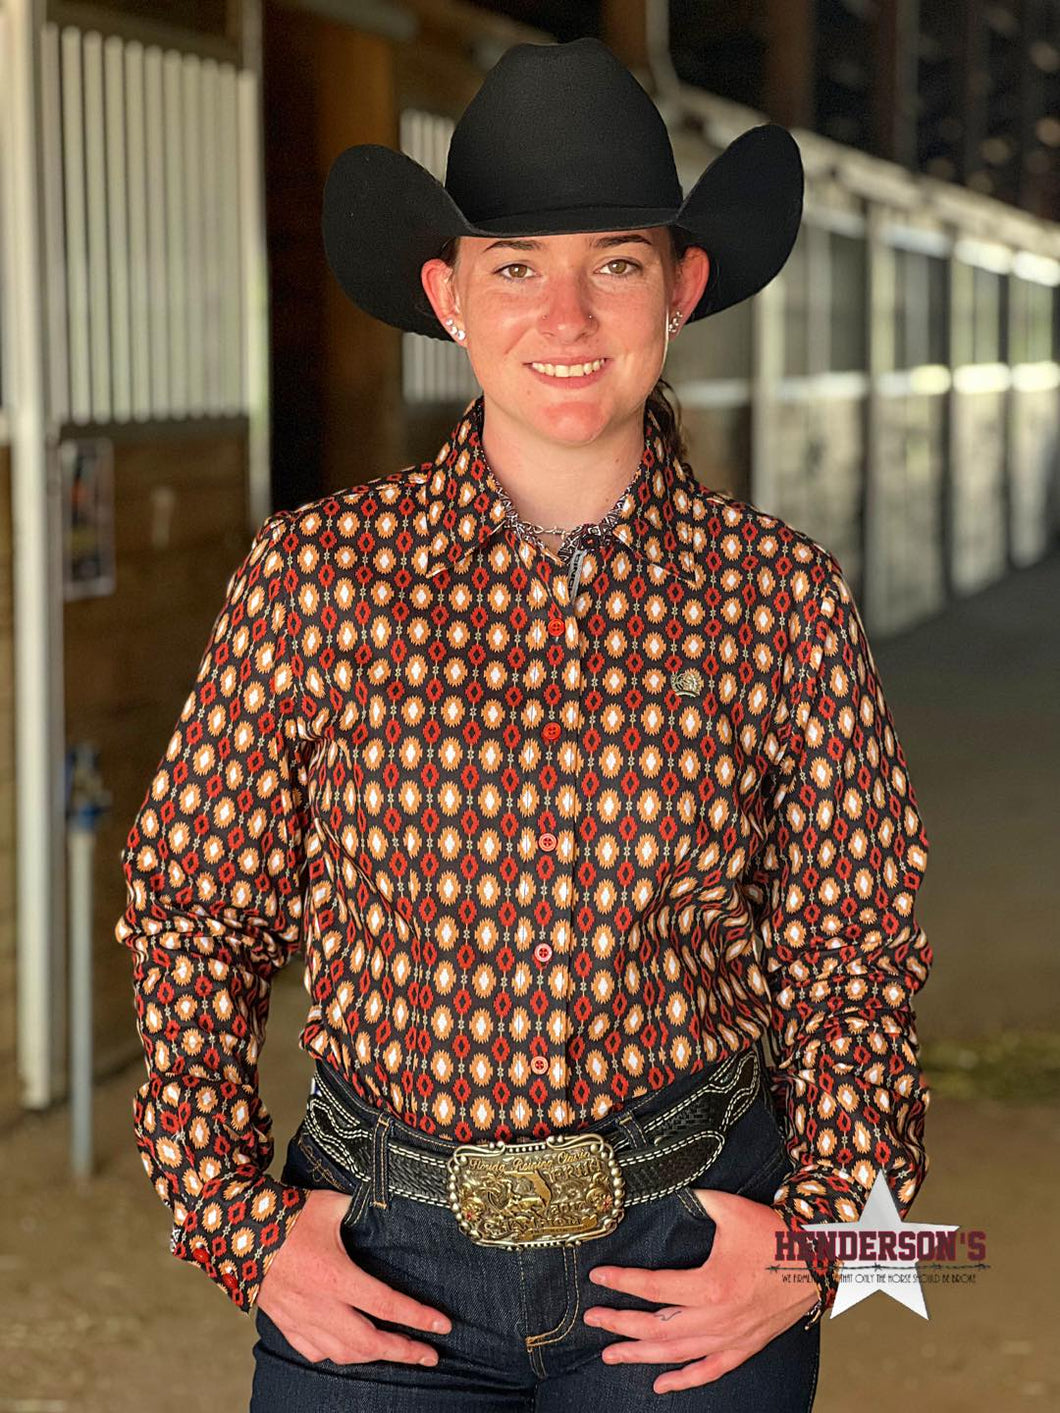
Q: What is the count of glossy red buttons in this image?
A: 7